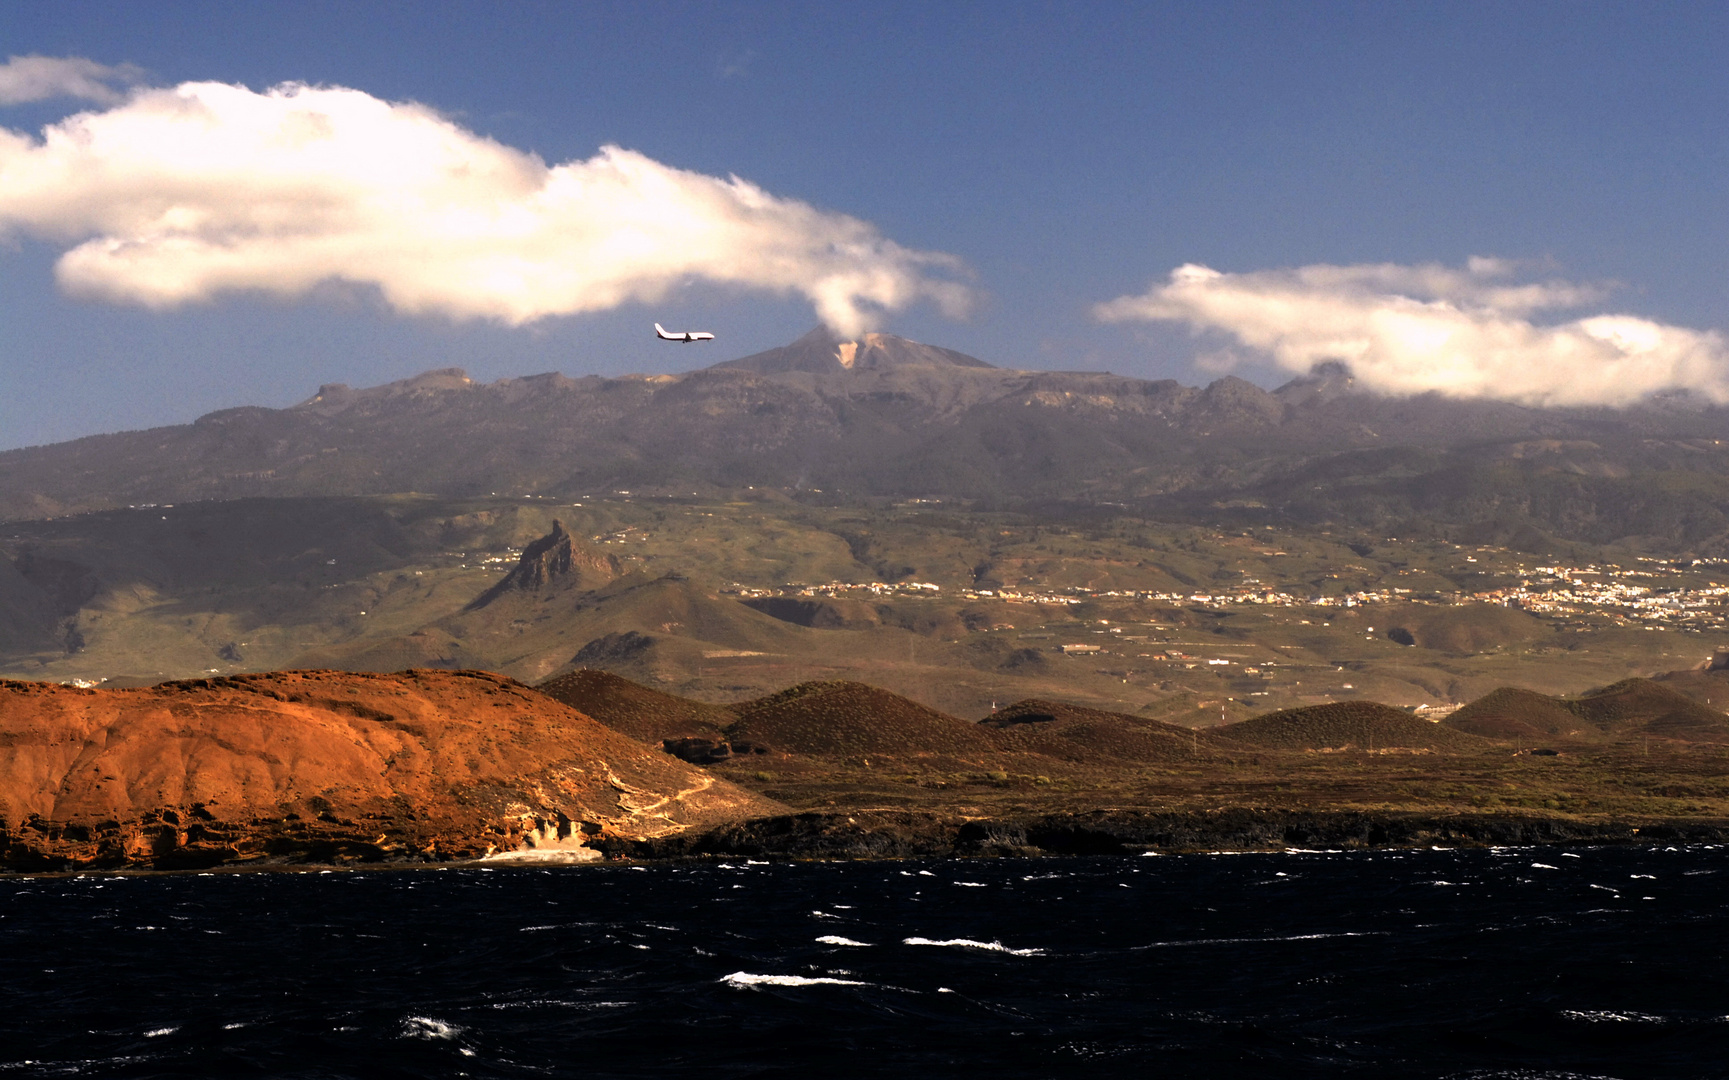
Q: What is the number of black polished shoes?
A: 0